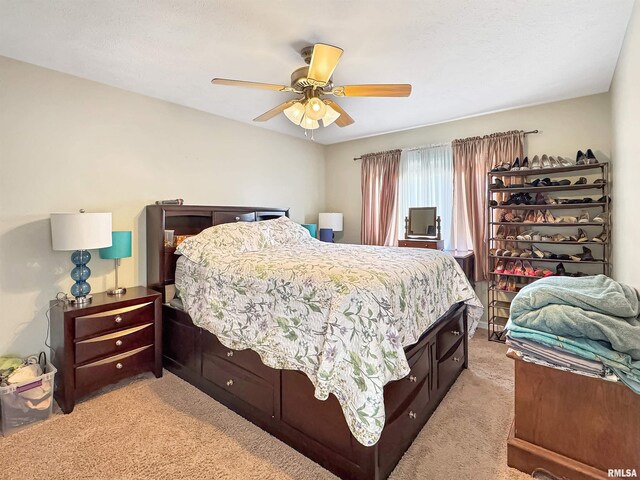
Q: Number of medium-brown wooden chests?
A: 1